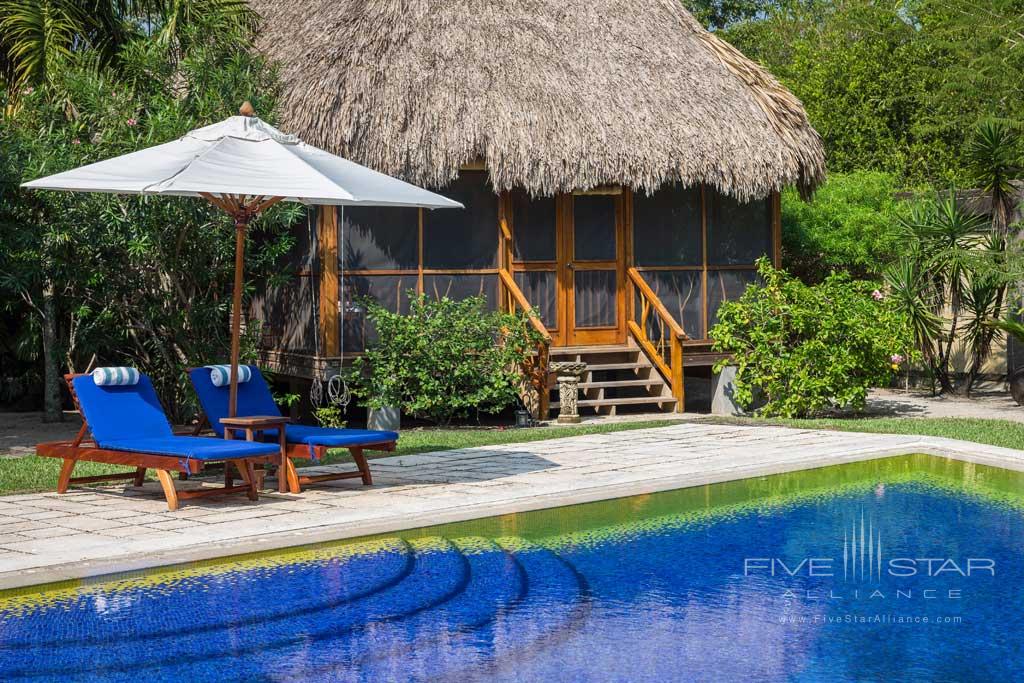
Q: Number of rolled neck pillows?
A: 2